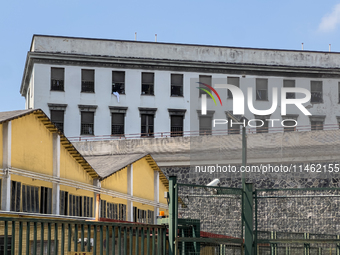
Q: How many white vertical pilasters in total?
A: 5